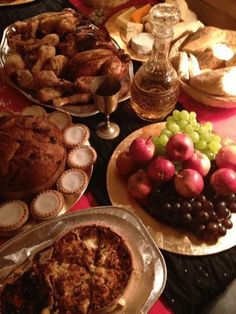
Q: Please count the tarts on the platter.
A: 7